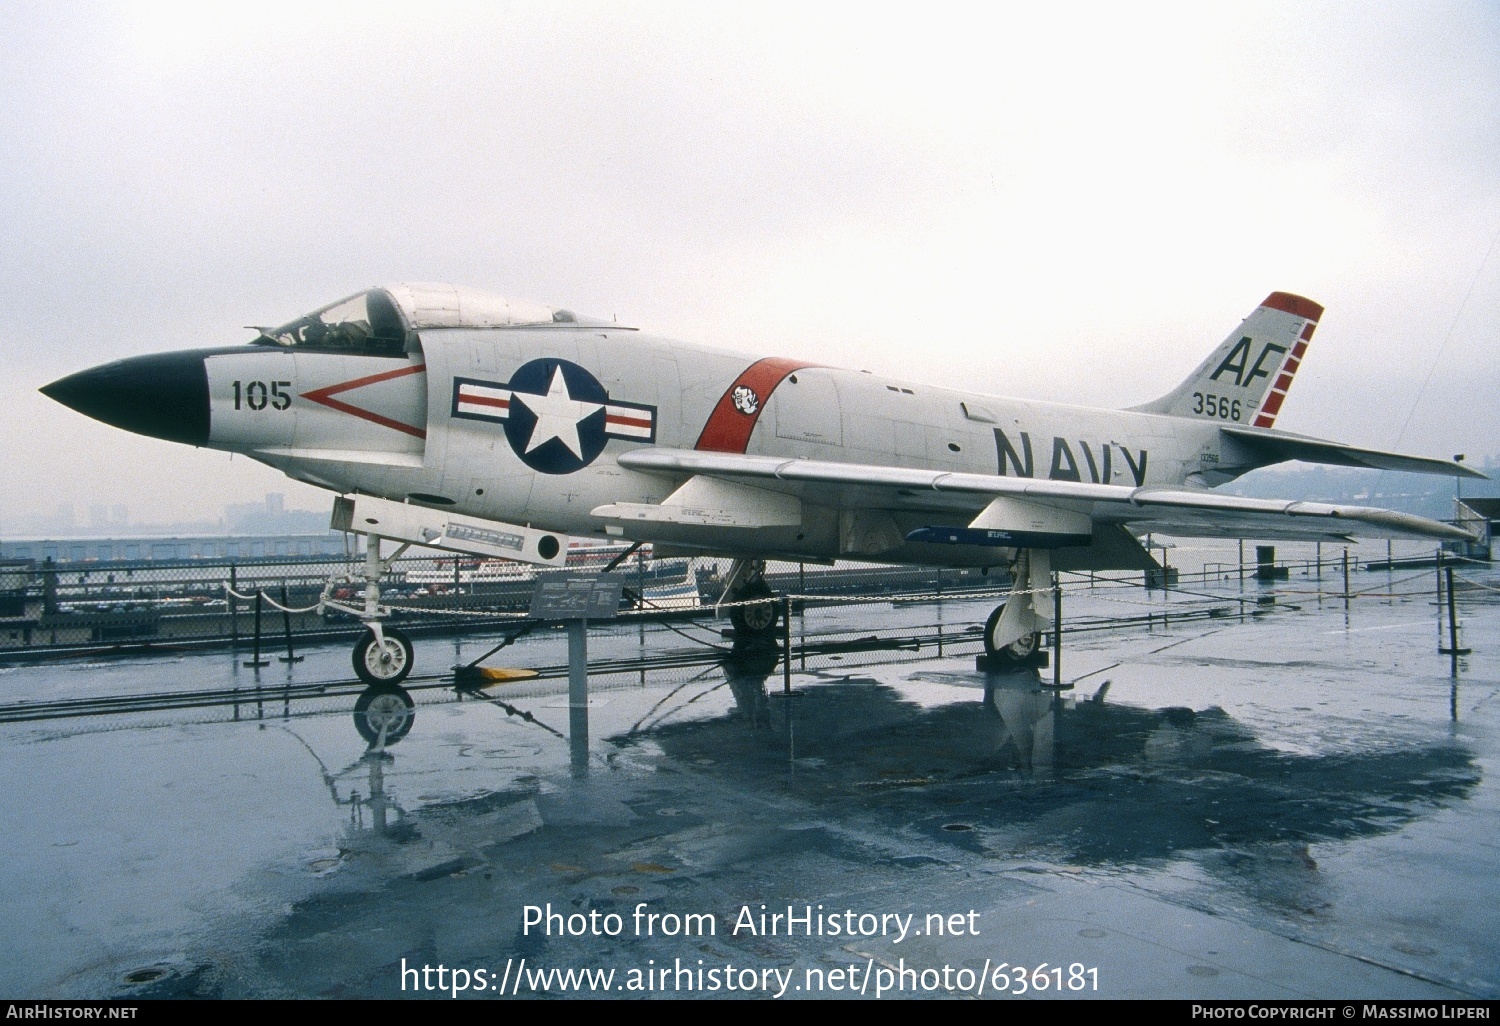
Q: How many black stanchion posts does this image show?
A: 7